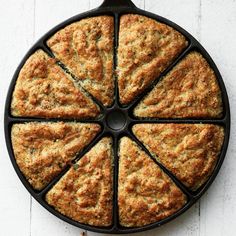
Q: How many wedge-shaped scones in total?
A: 8